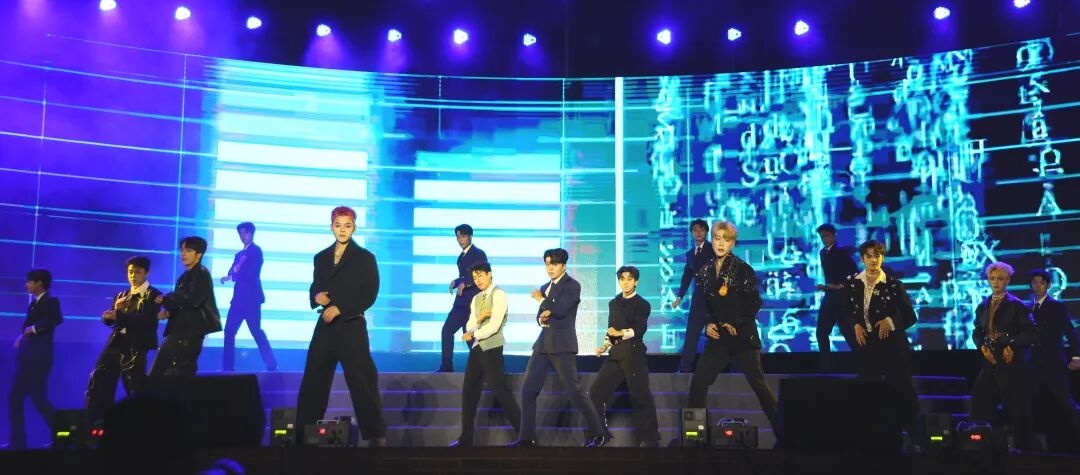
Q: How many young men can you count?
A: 15